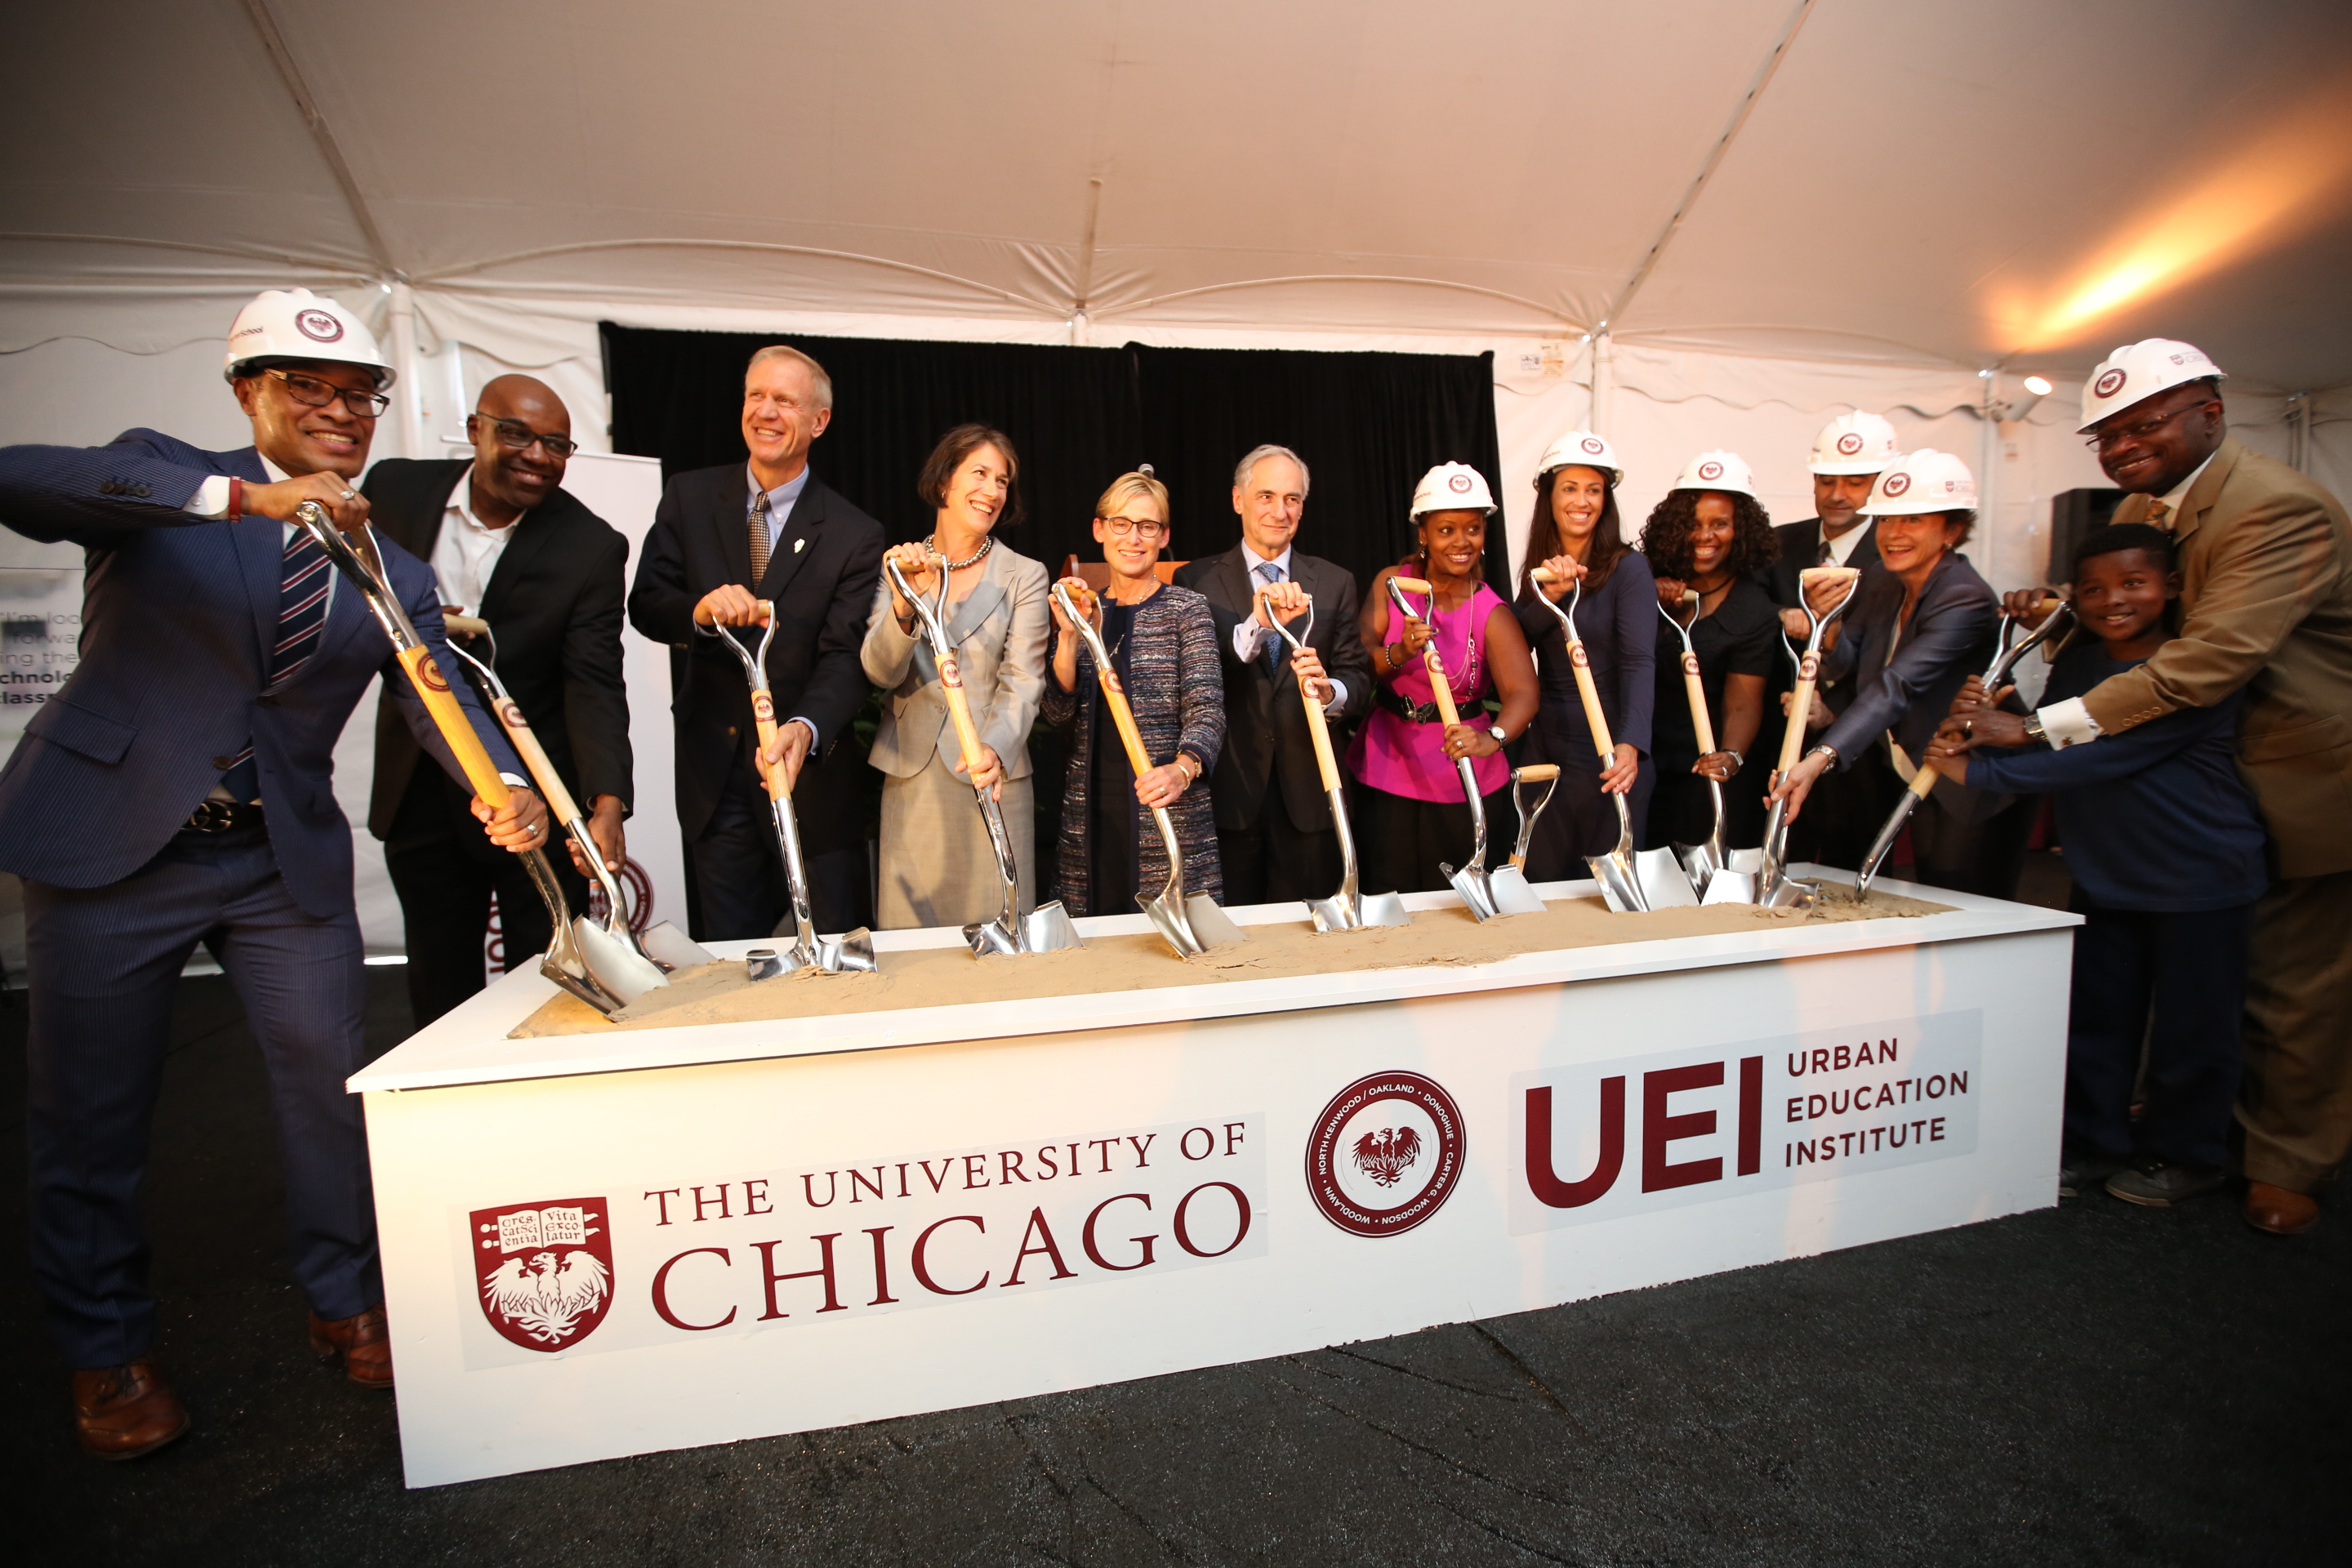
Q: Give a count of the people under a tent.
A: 13